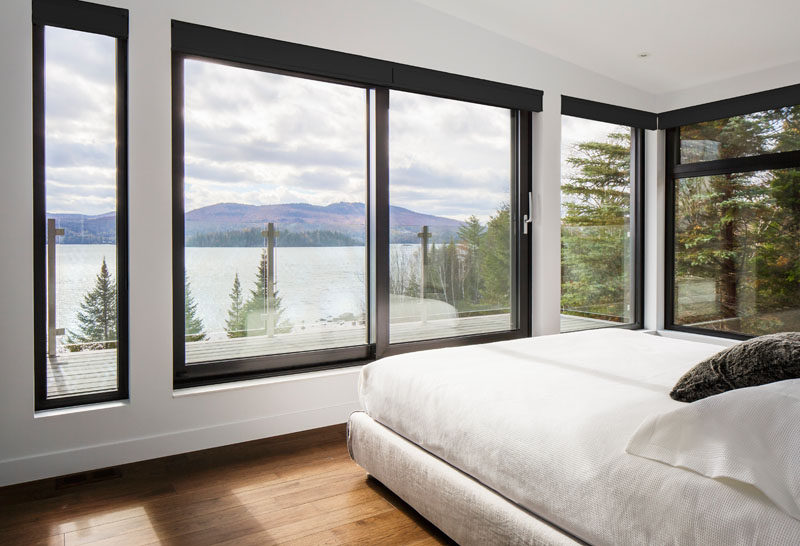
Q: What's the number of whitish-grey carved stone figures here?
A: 0